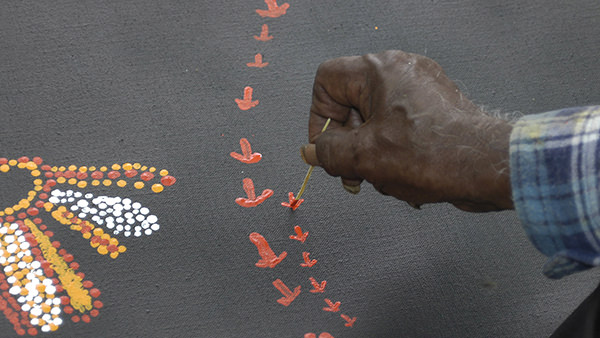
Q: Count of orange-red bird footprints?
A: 15